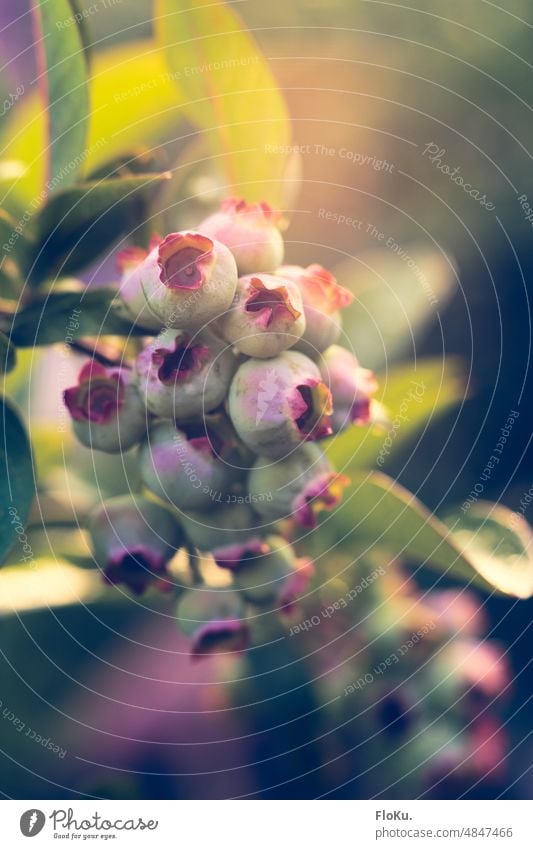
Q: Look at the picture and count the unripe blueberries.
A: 15